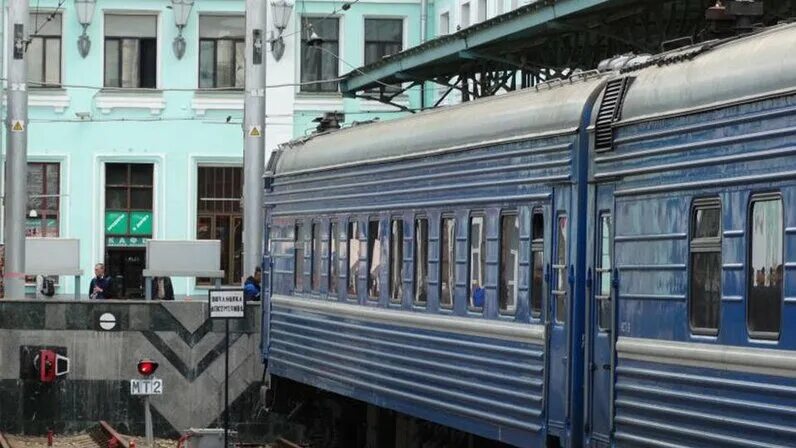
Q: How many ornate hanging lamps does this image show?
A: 3